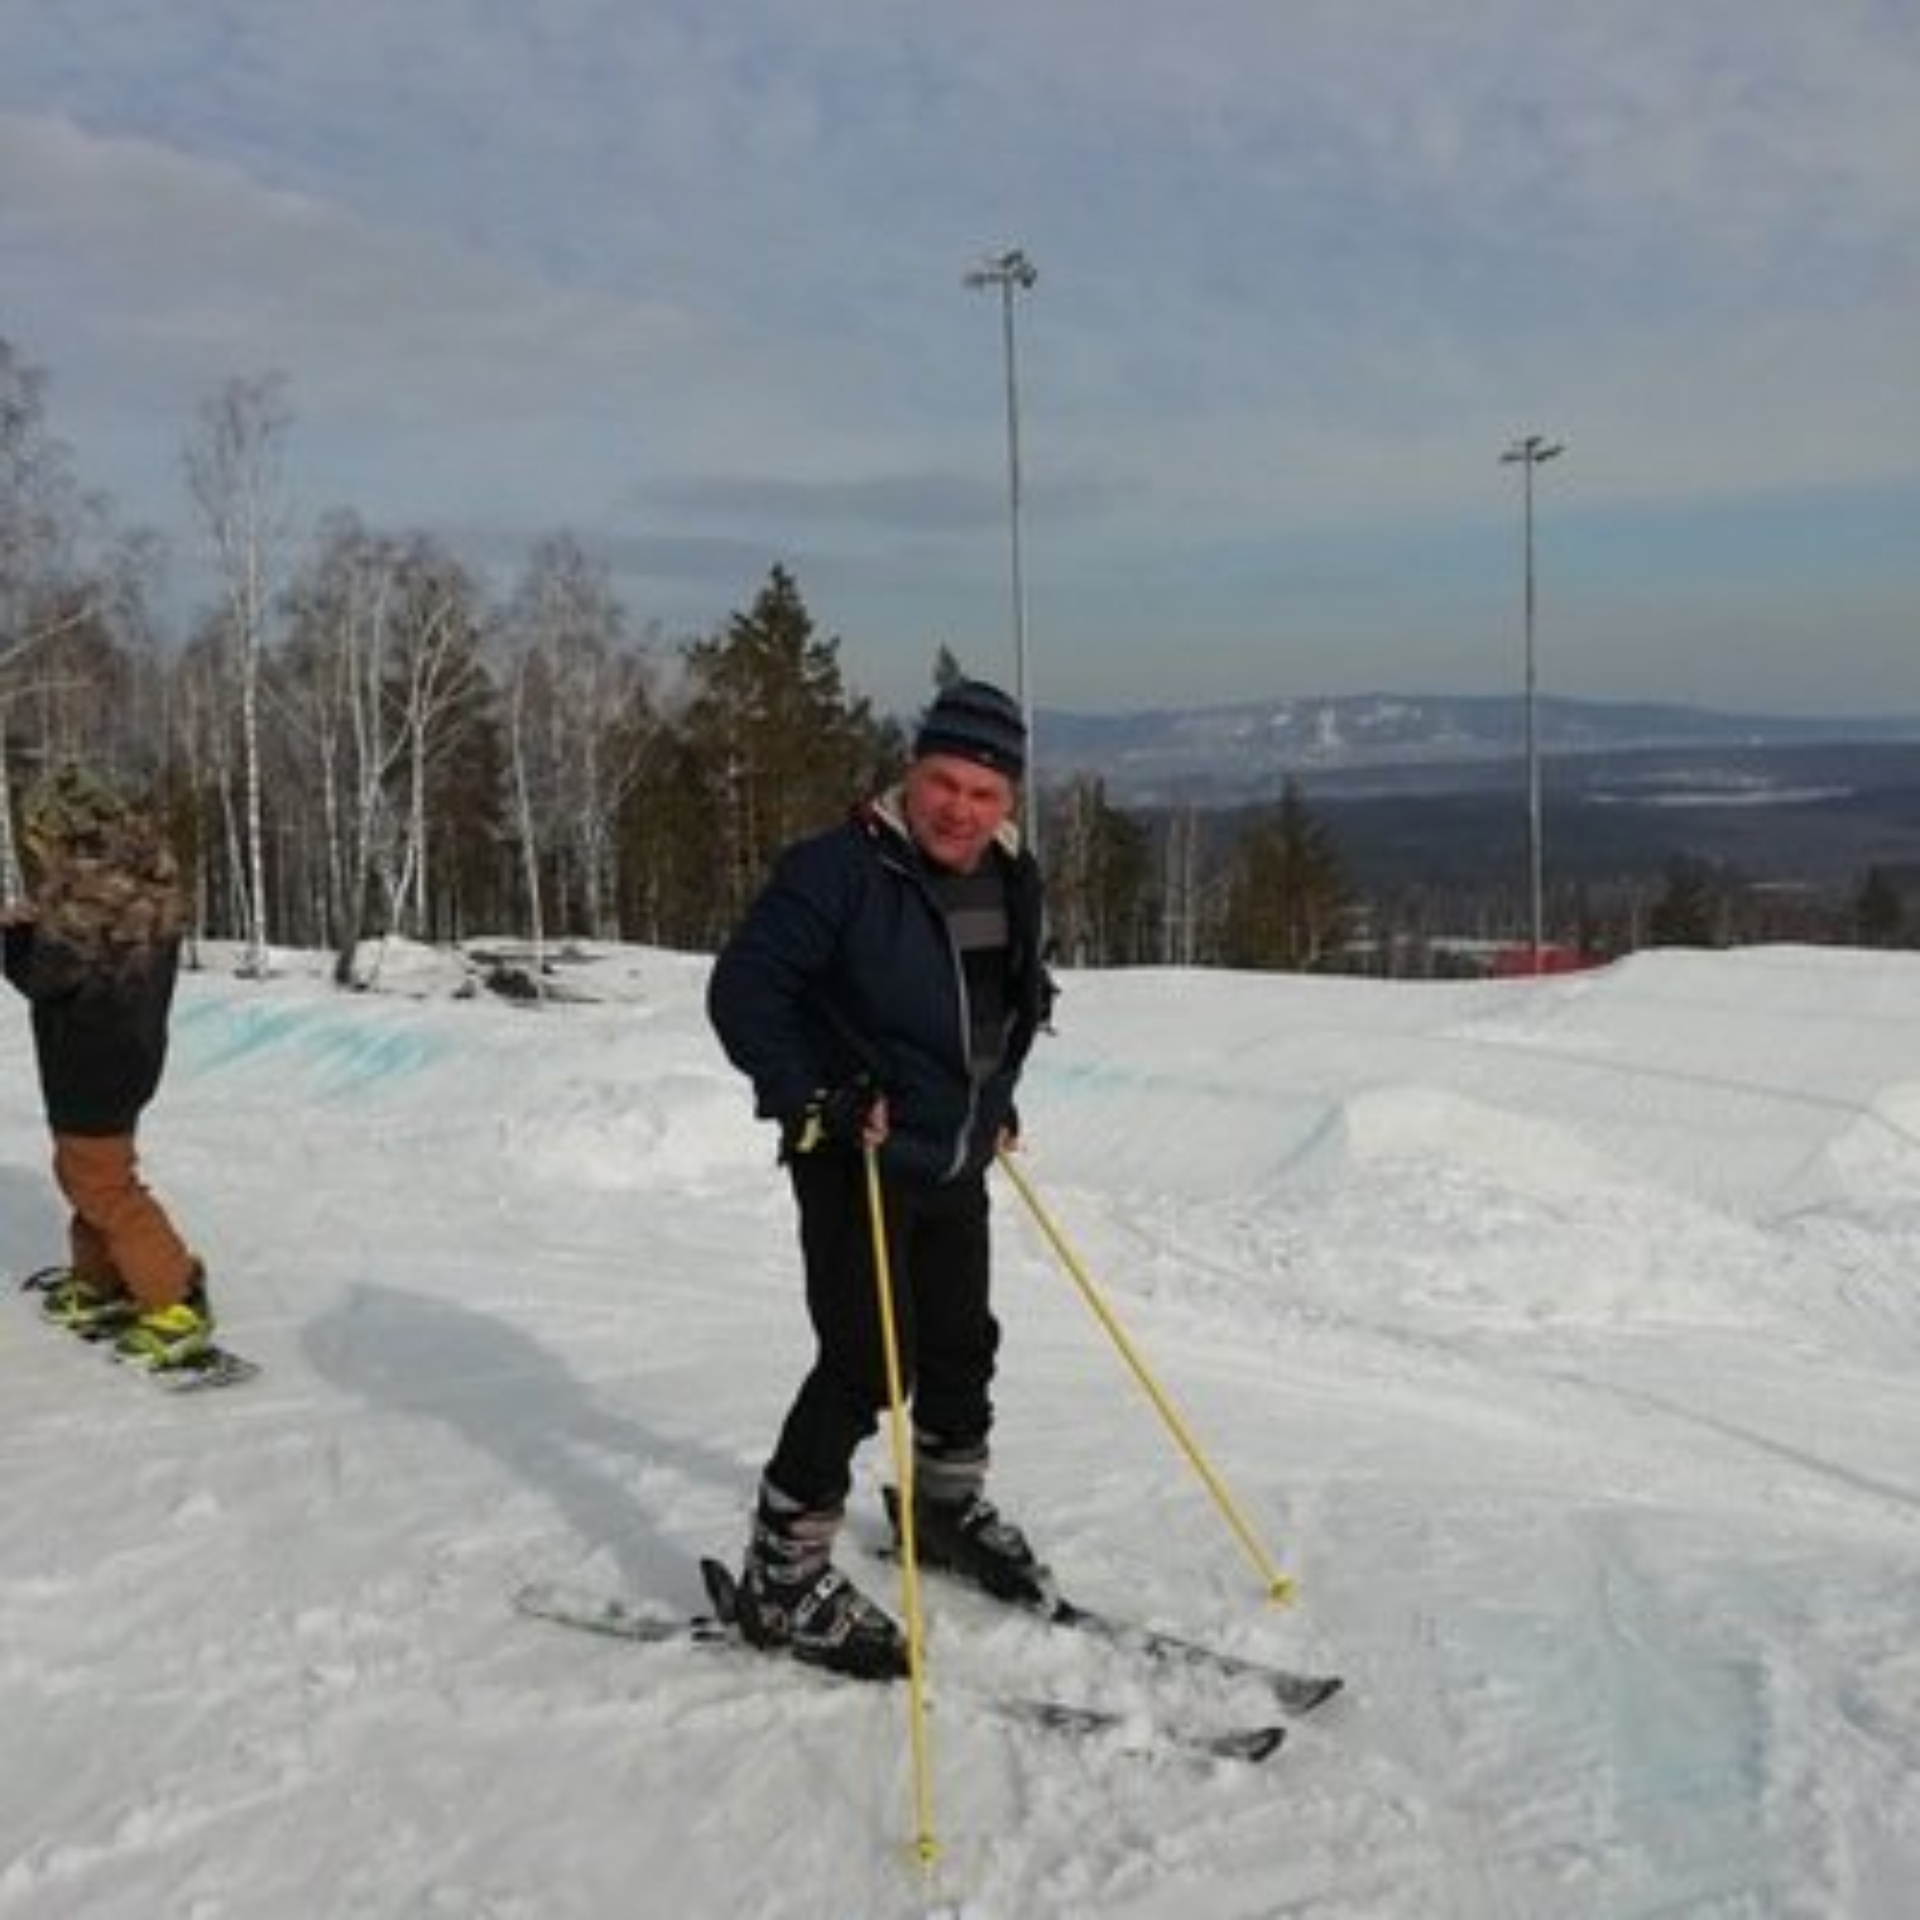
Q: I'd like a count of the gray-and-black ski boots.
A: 2